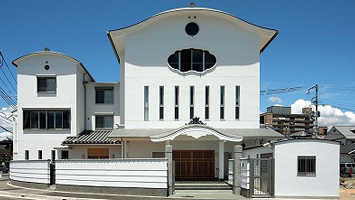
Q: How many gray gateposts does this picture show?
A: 2